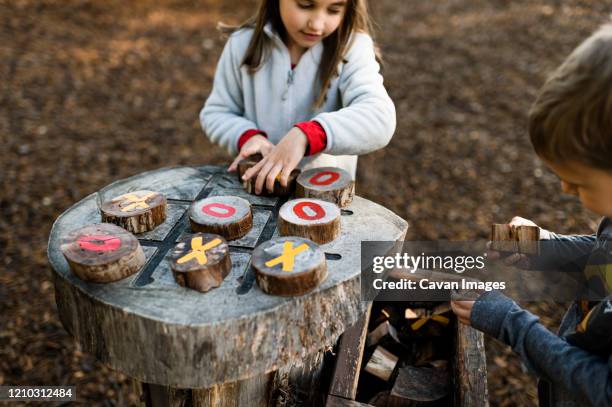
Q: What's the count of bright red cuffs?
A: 2